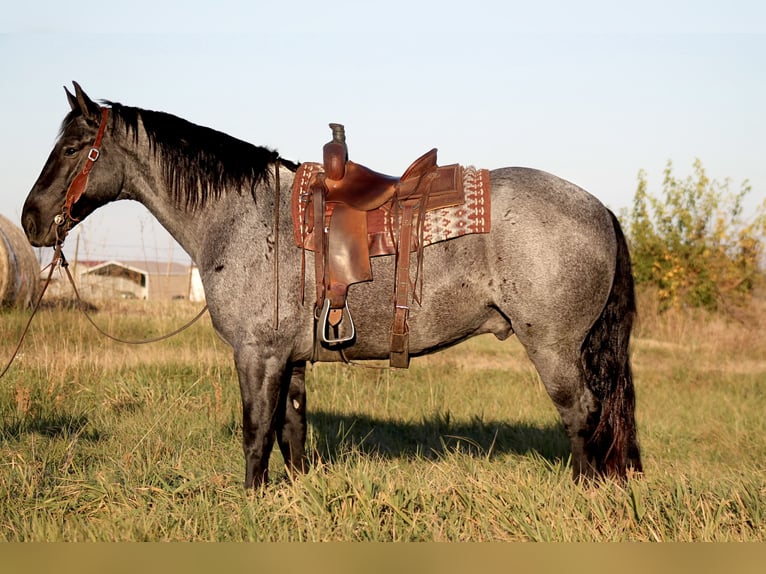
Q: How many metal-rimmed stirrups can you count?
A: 1